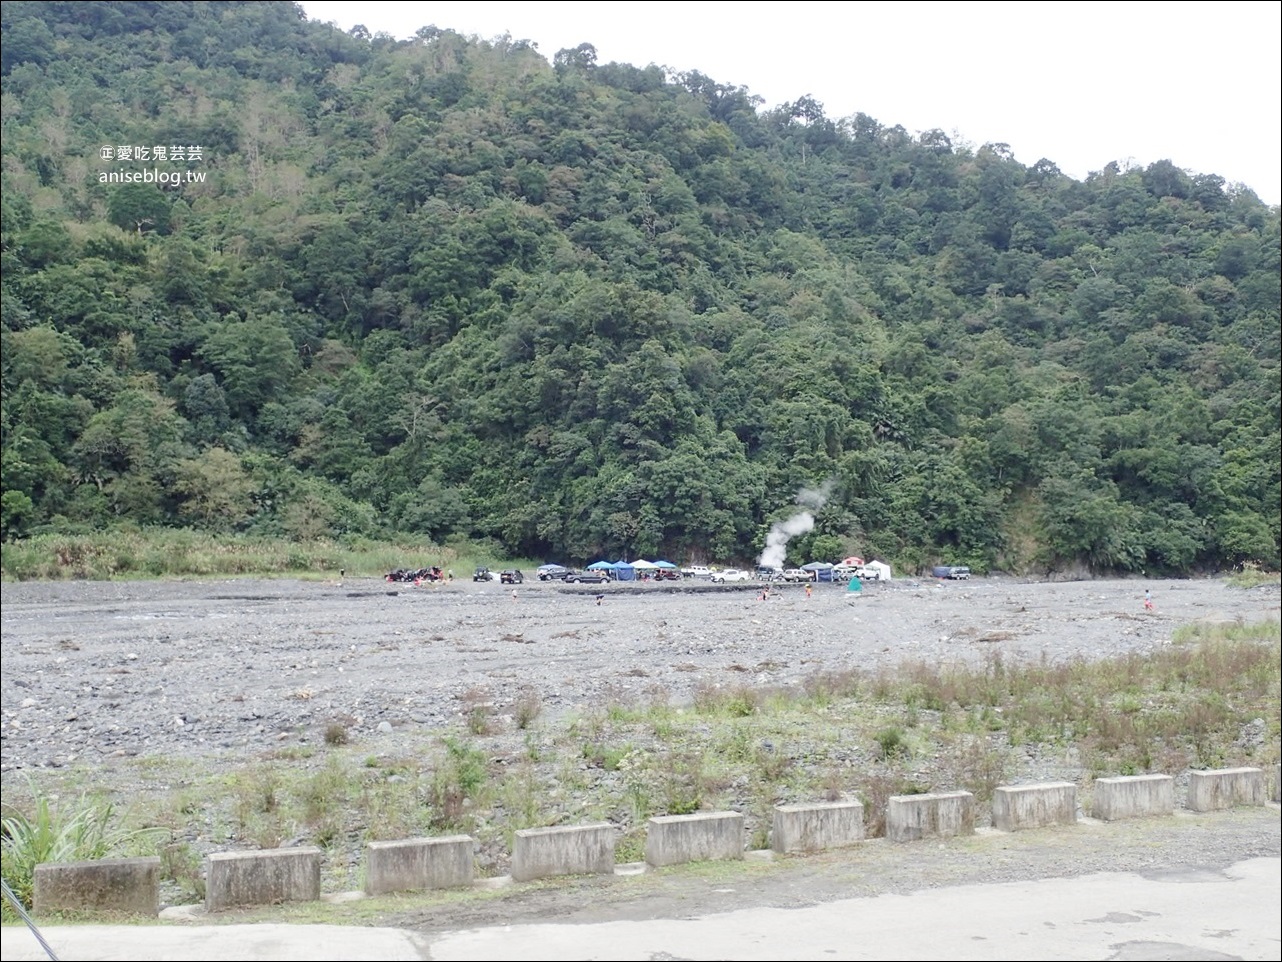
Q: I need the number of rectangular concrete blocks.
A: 10